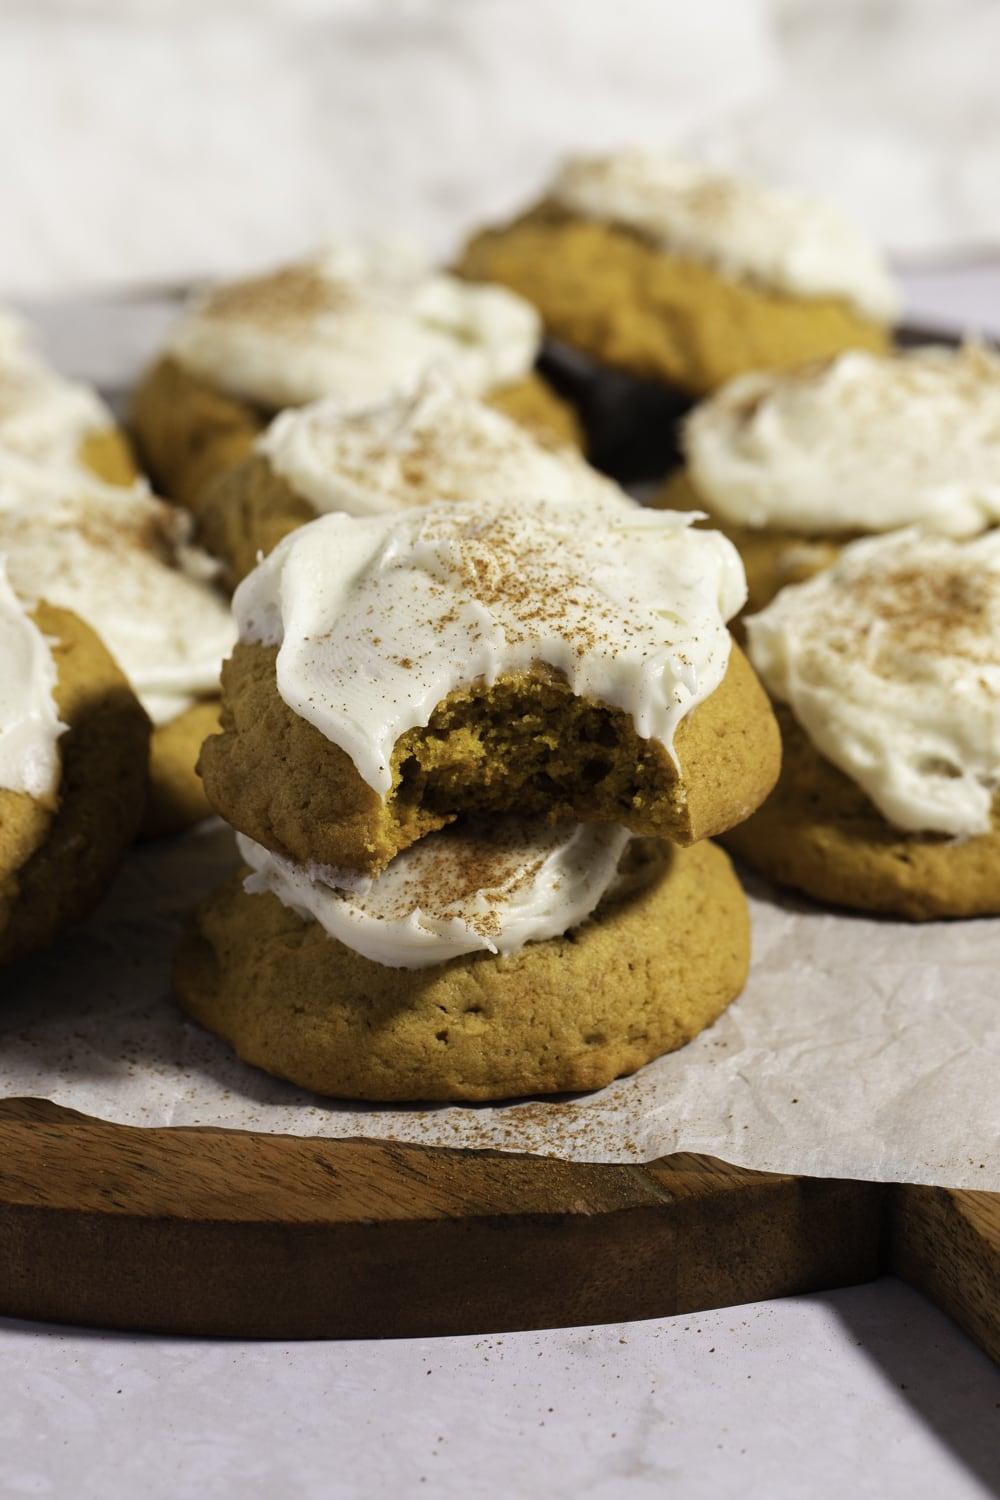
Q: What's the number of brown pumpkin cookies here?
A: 10